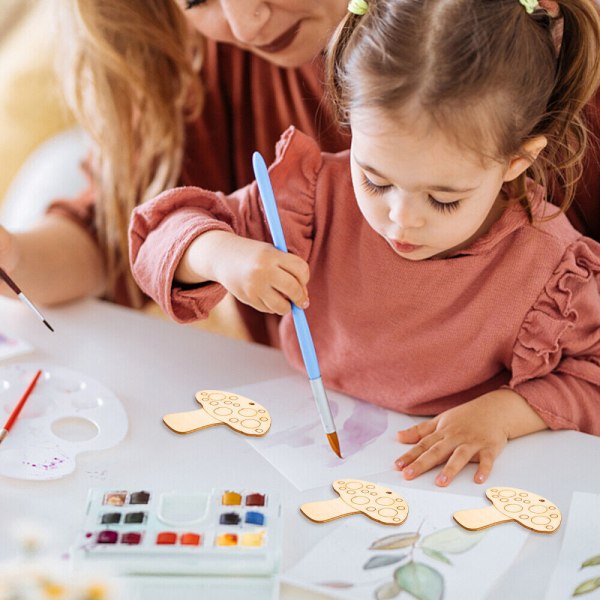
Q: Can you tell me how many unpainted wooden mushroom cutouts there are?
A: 3